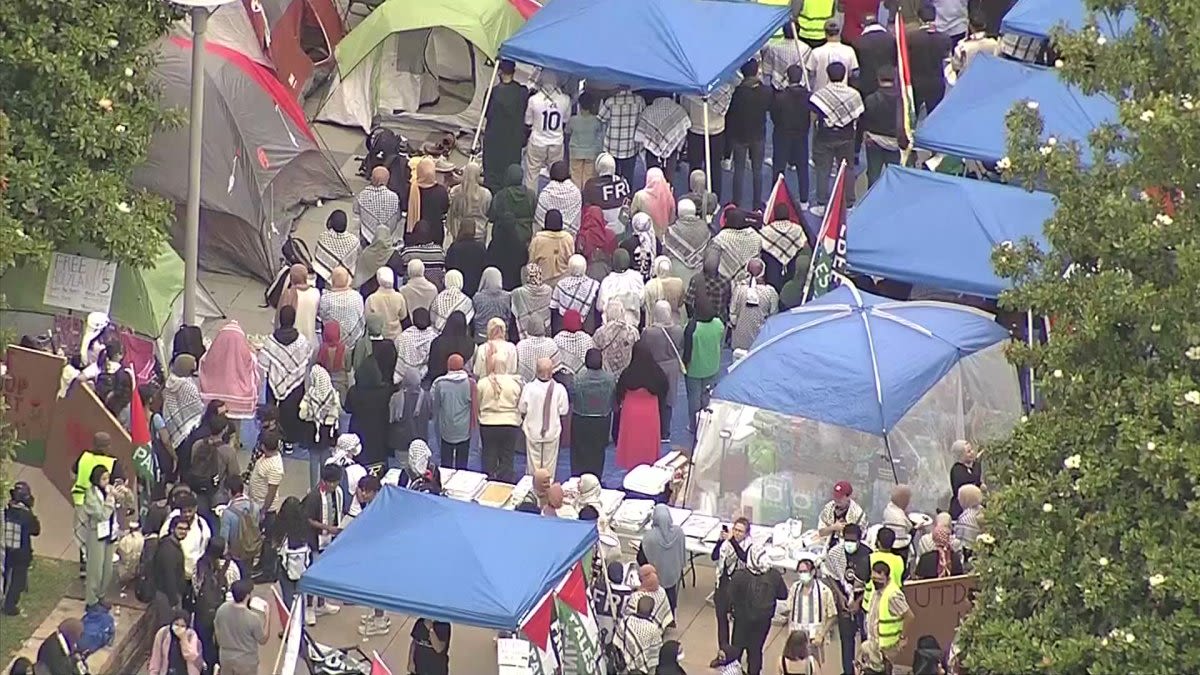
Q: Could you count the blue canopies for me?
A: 6